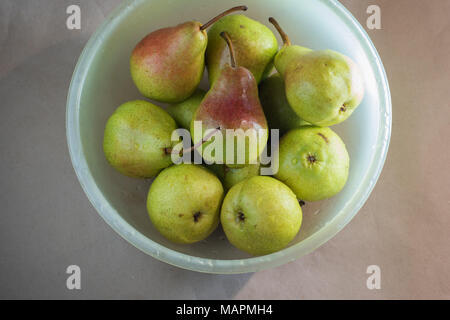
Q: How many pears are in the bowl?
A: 11